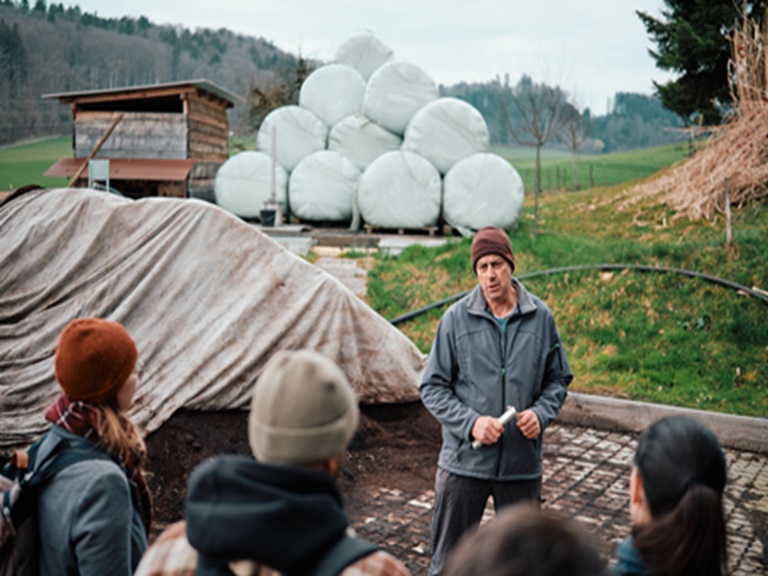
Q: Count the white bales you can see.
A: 10